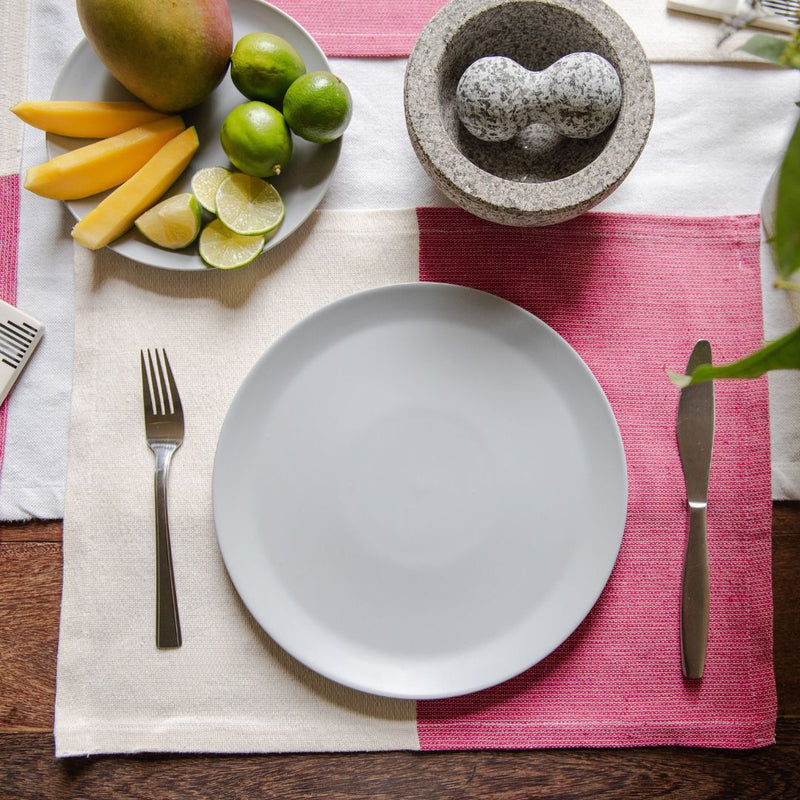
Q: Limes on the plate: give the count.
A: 3